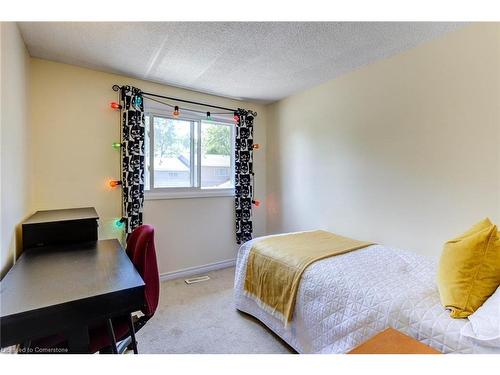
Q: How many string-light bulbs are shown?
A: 10